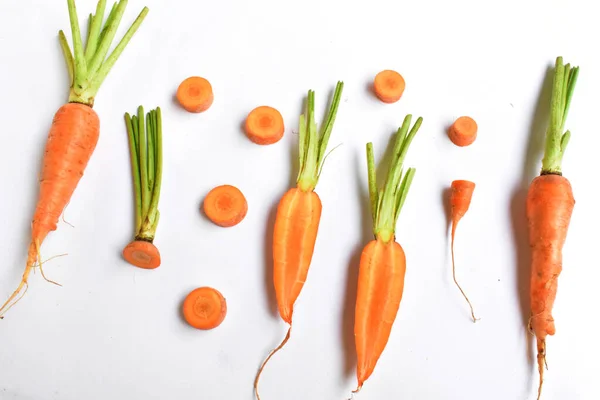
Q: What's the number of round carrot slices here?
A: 6